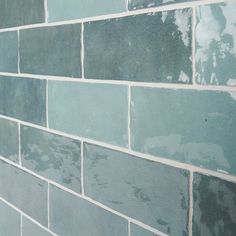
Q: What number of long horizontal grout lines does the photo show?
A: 5